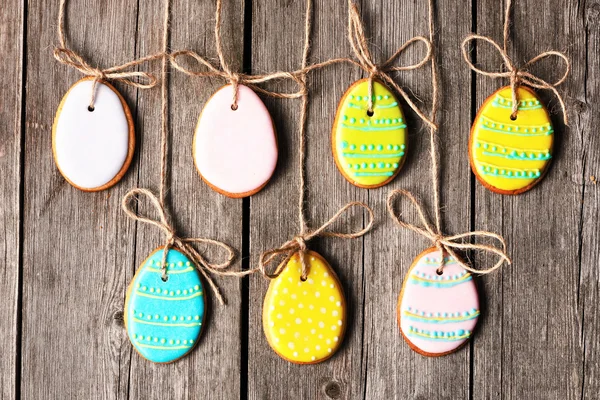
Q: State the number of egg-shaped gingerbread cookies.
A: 7